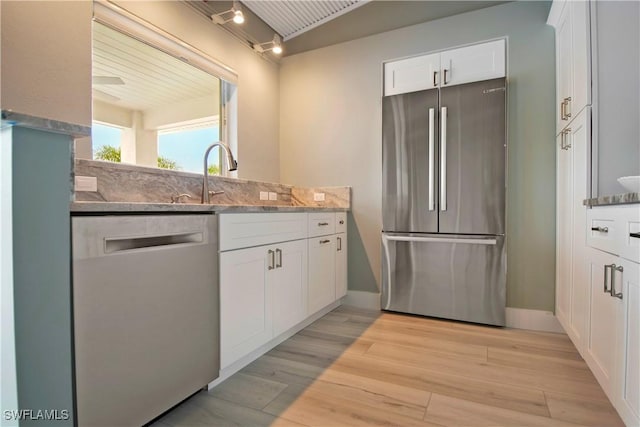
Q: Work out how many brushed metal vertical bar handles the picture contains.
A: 13